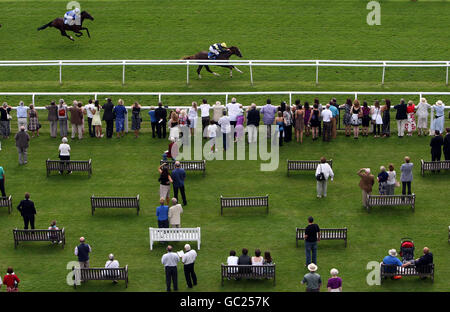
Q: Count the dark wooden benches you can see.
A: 13